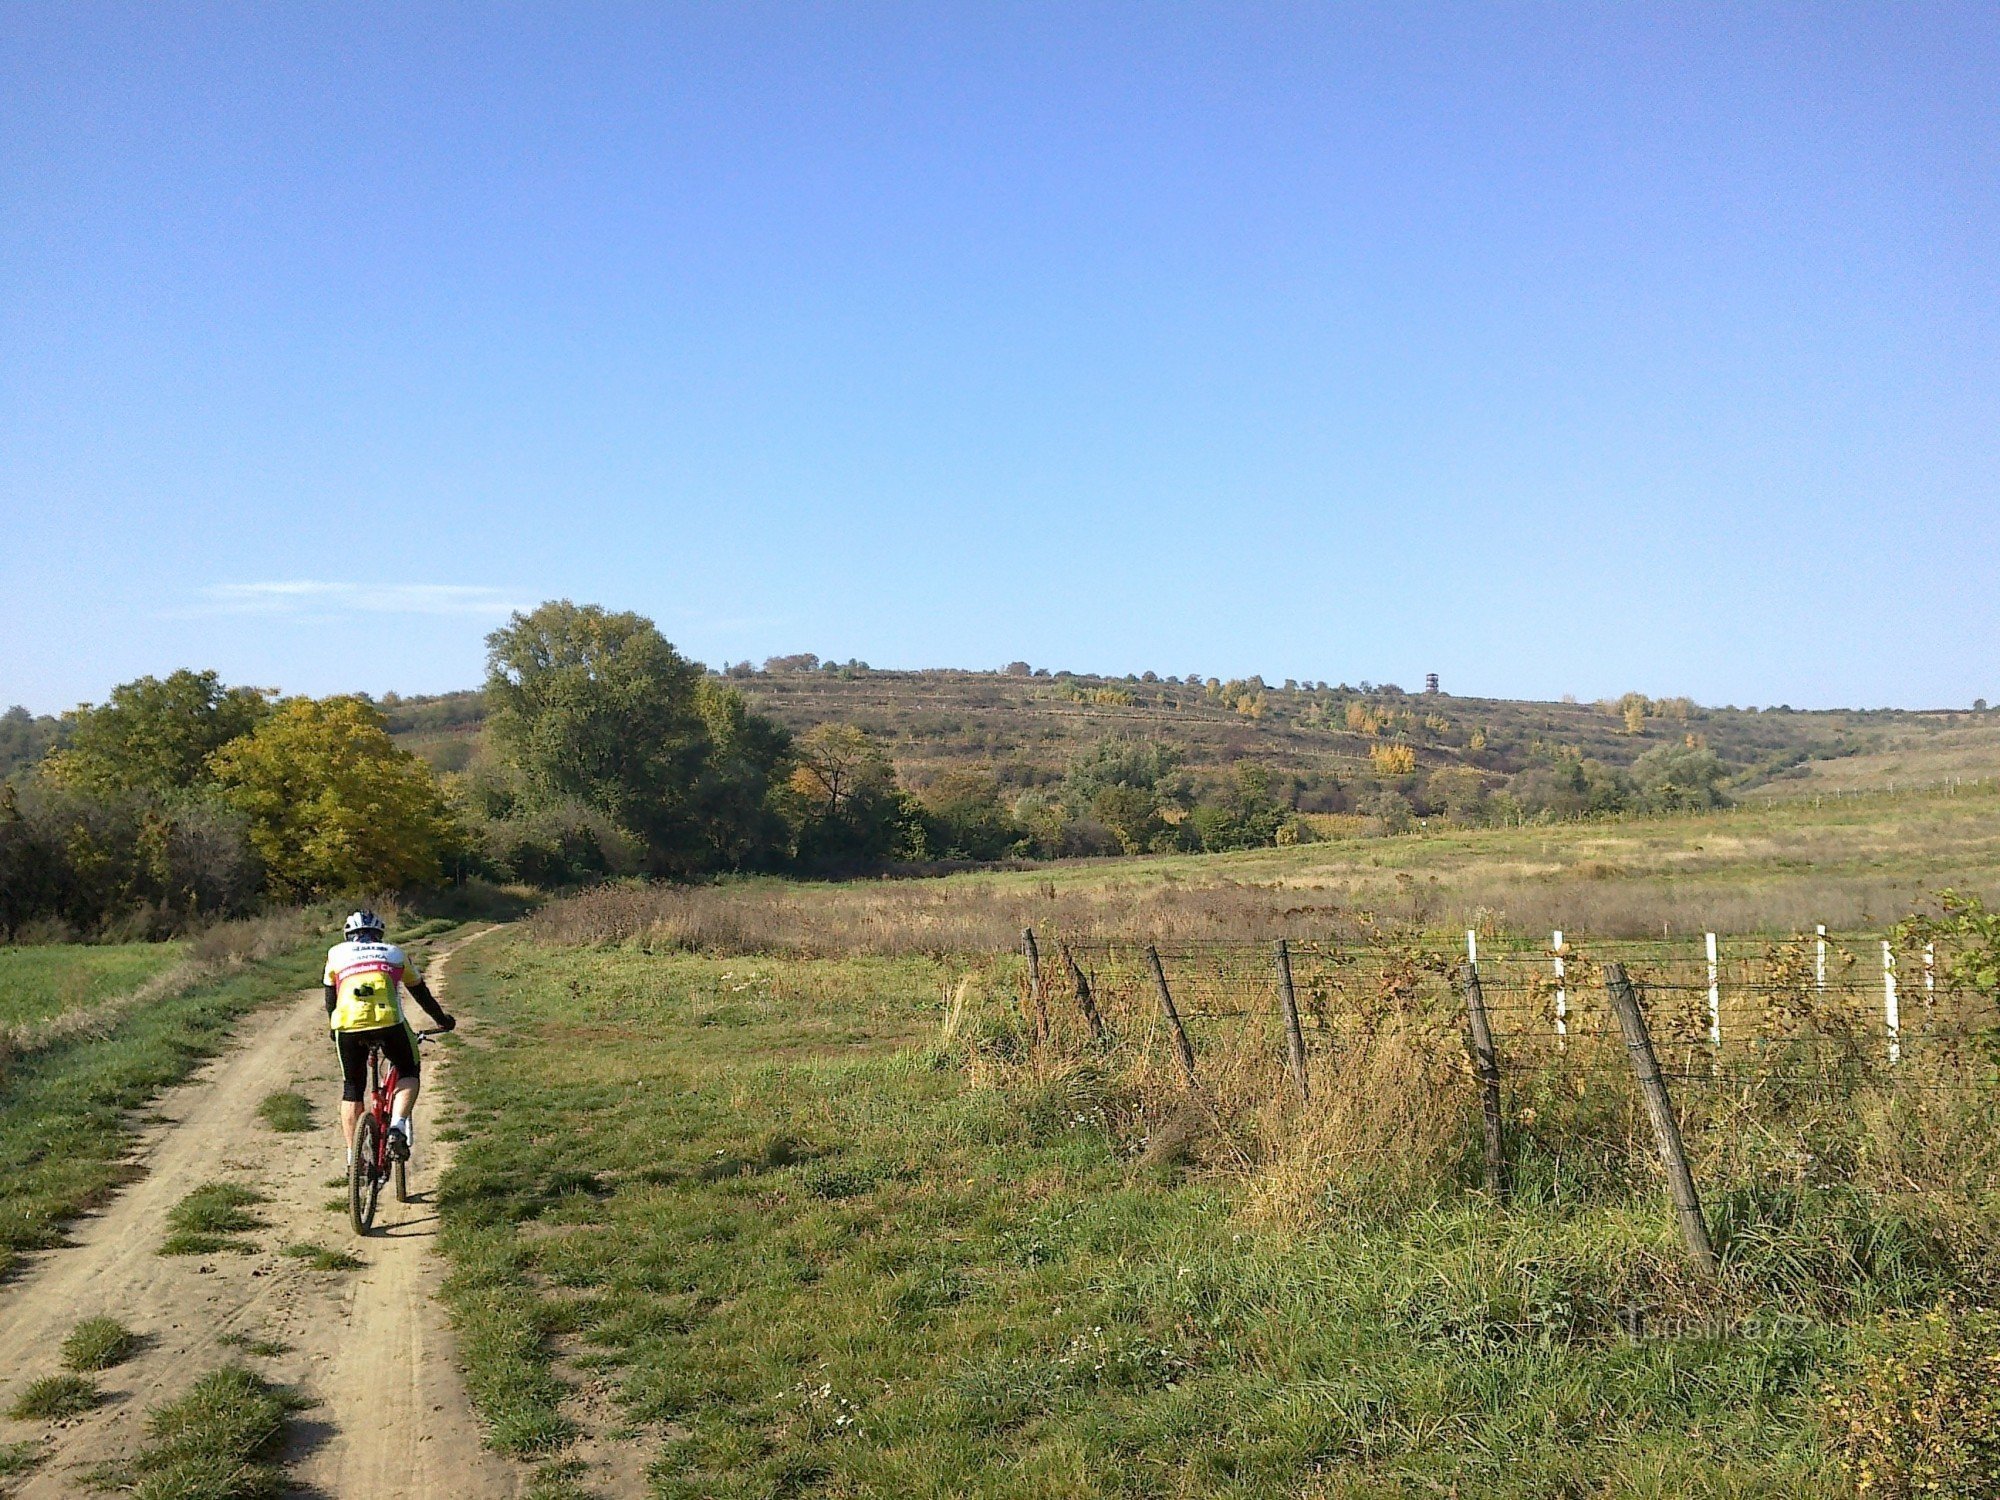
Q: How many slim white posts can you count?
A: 6